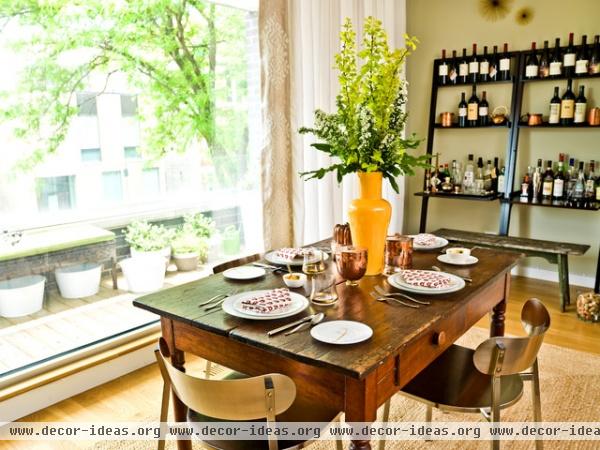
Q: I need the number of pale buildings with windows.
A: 1